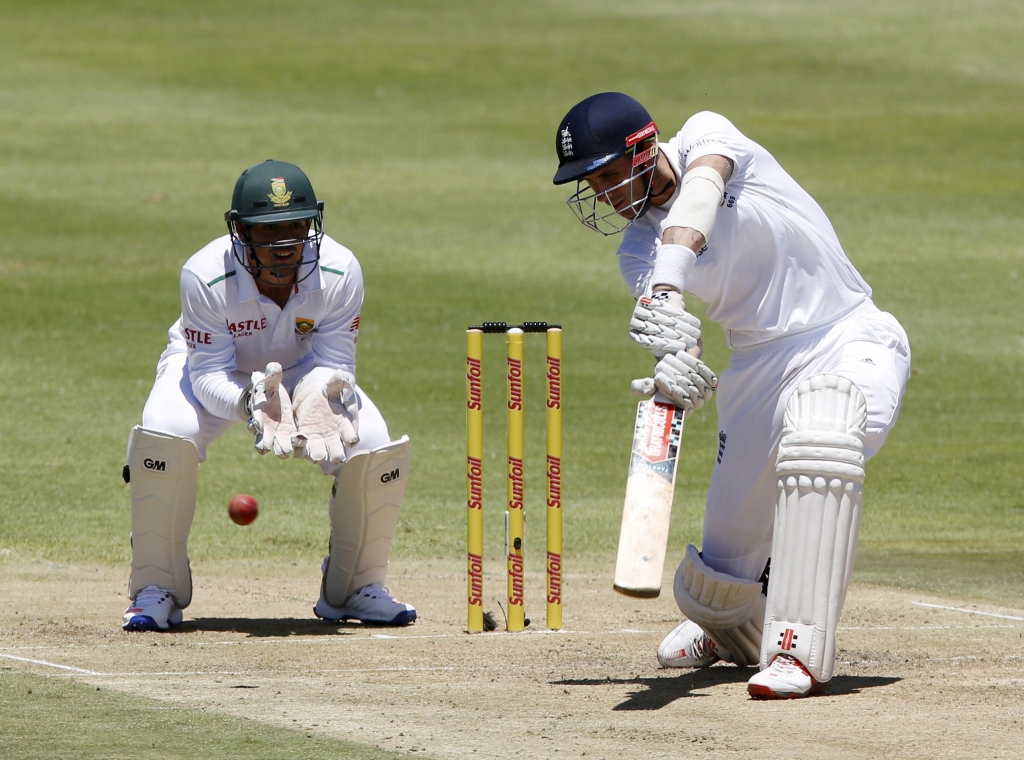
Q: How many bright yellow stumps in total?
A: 3